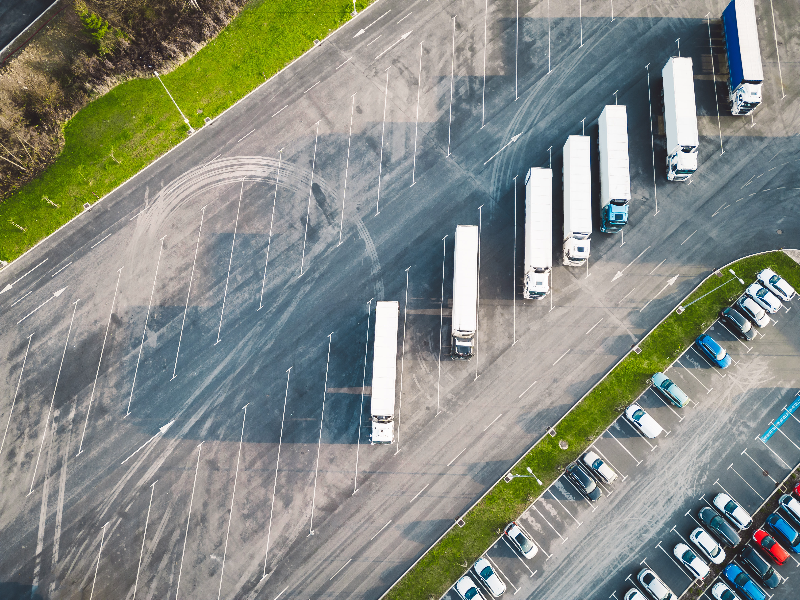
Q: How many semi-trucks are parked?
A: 7